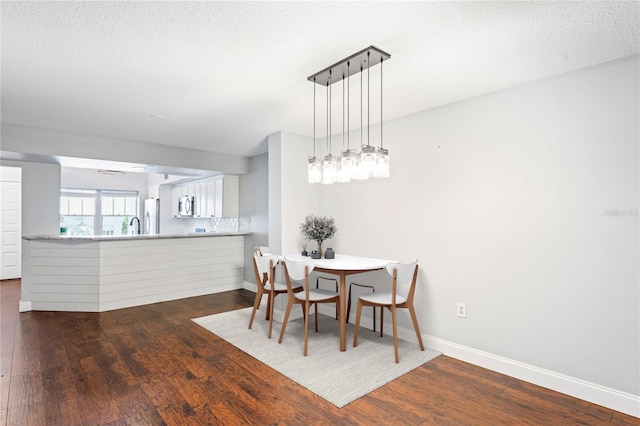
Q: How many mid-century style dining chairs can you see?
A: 4